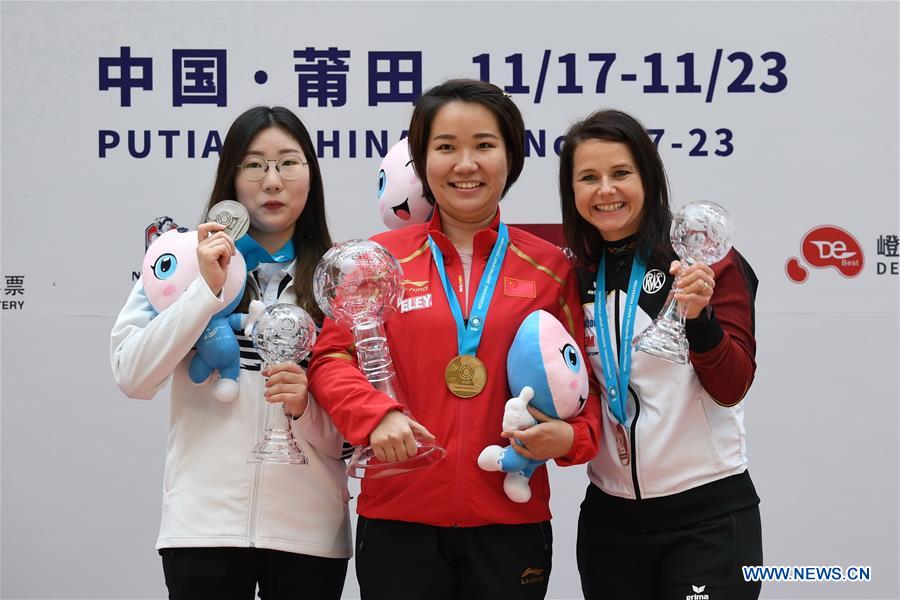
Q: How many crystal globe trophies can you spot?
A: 3